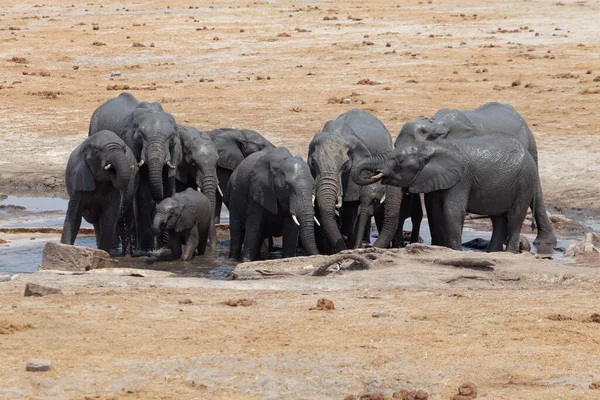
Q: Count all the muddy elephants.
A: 10